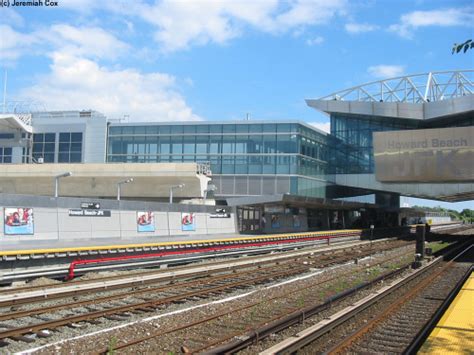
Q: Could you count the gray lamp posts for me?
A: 3